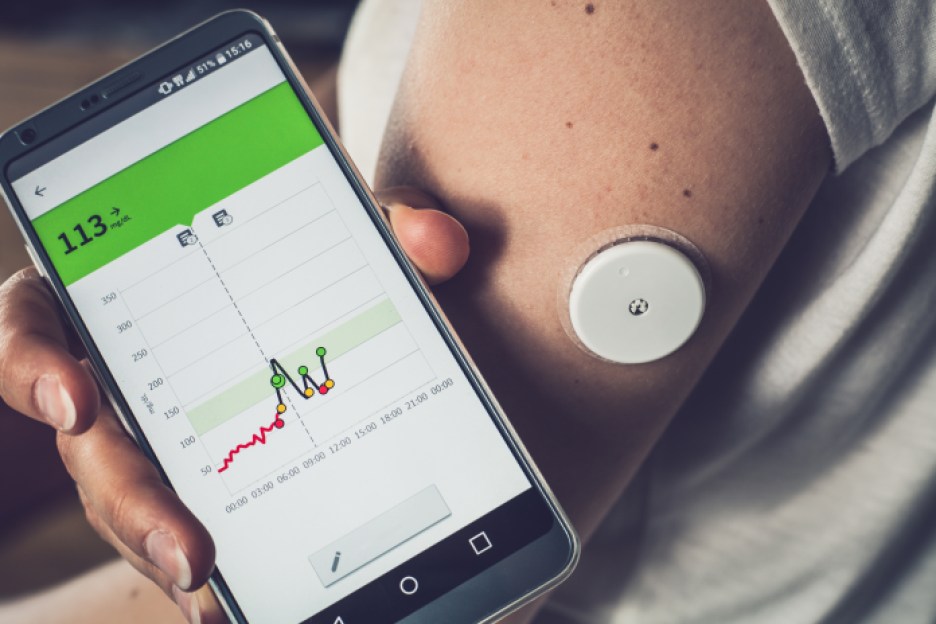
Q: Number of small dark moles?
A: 4